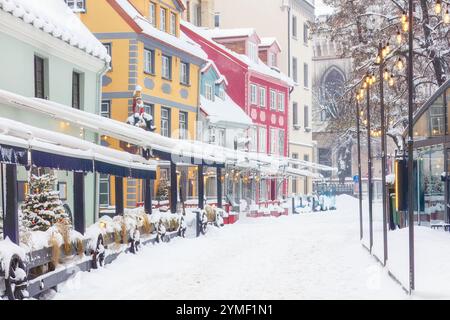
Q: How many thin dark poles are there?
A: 4